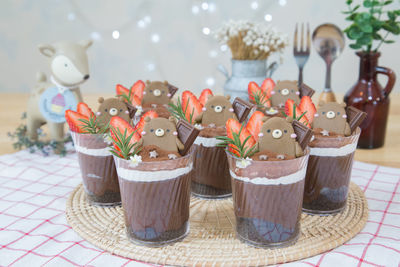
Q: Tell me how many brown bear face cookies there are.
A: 7